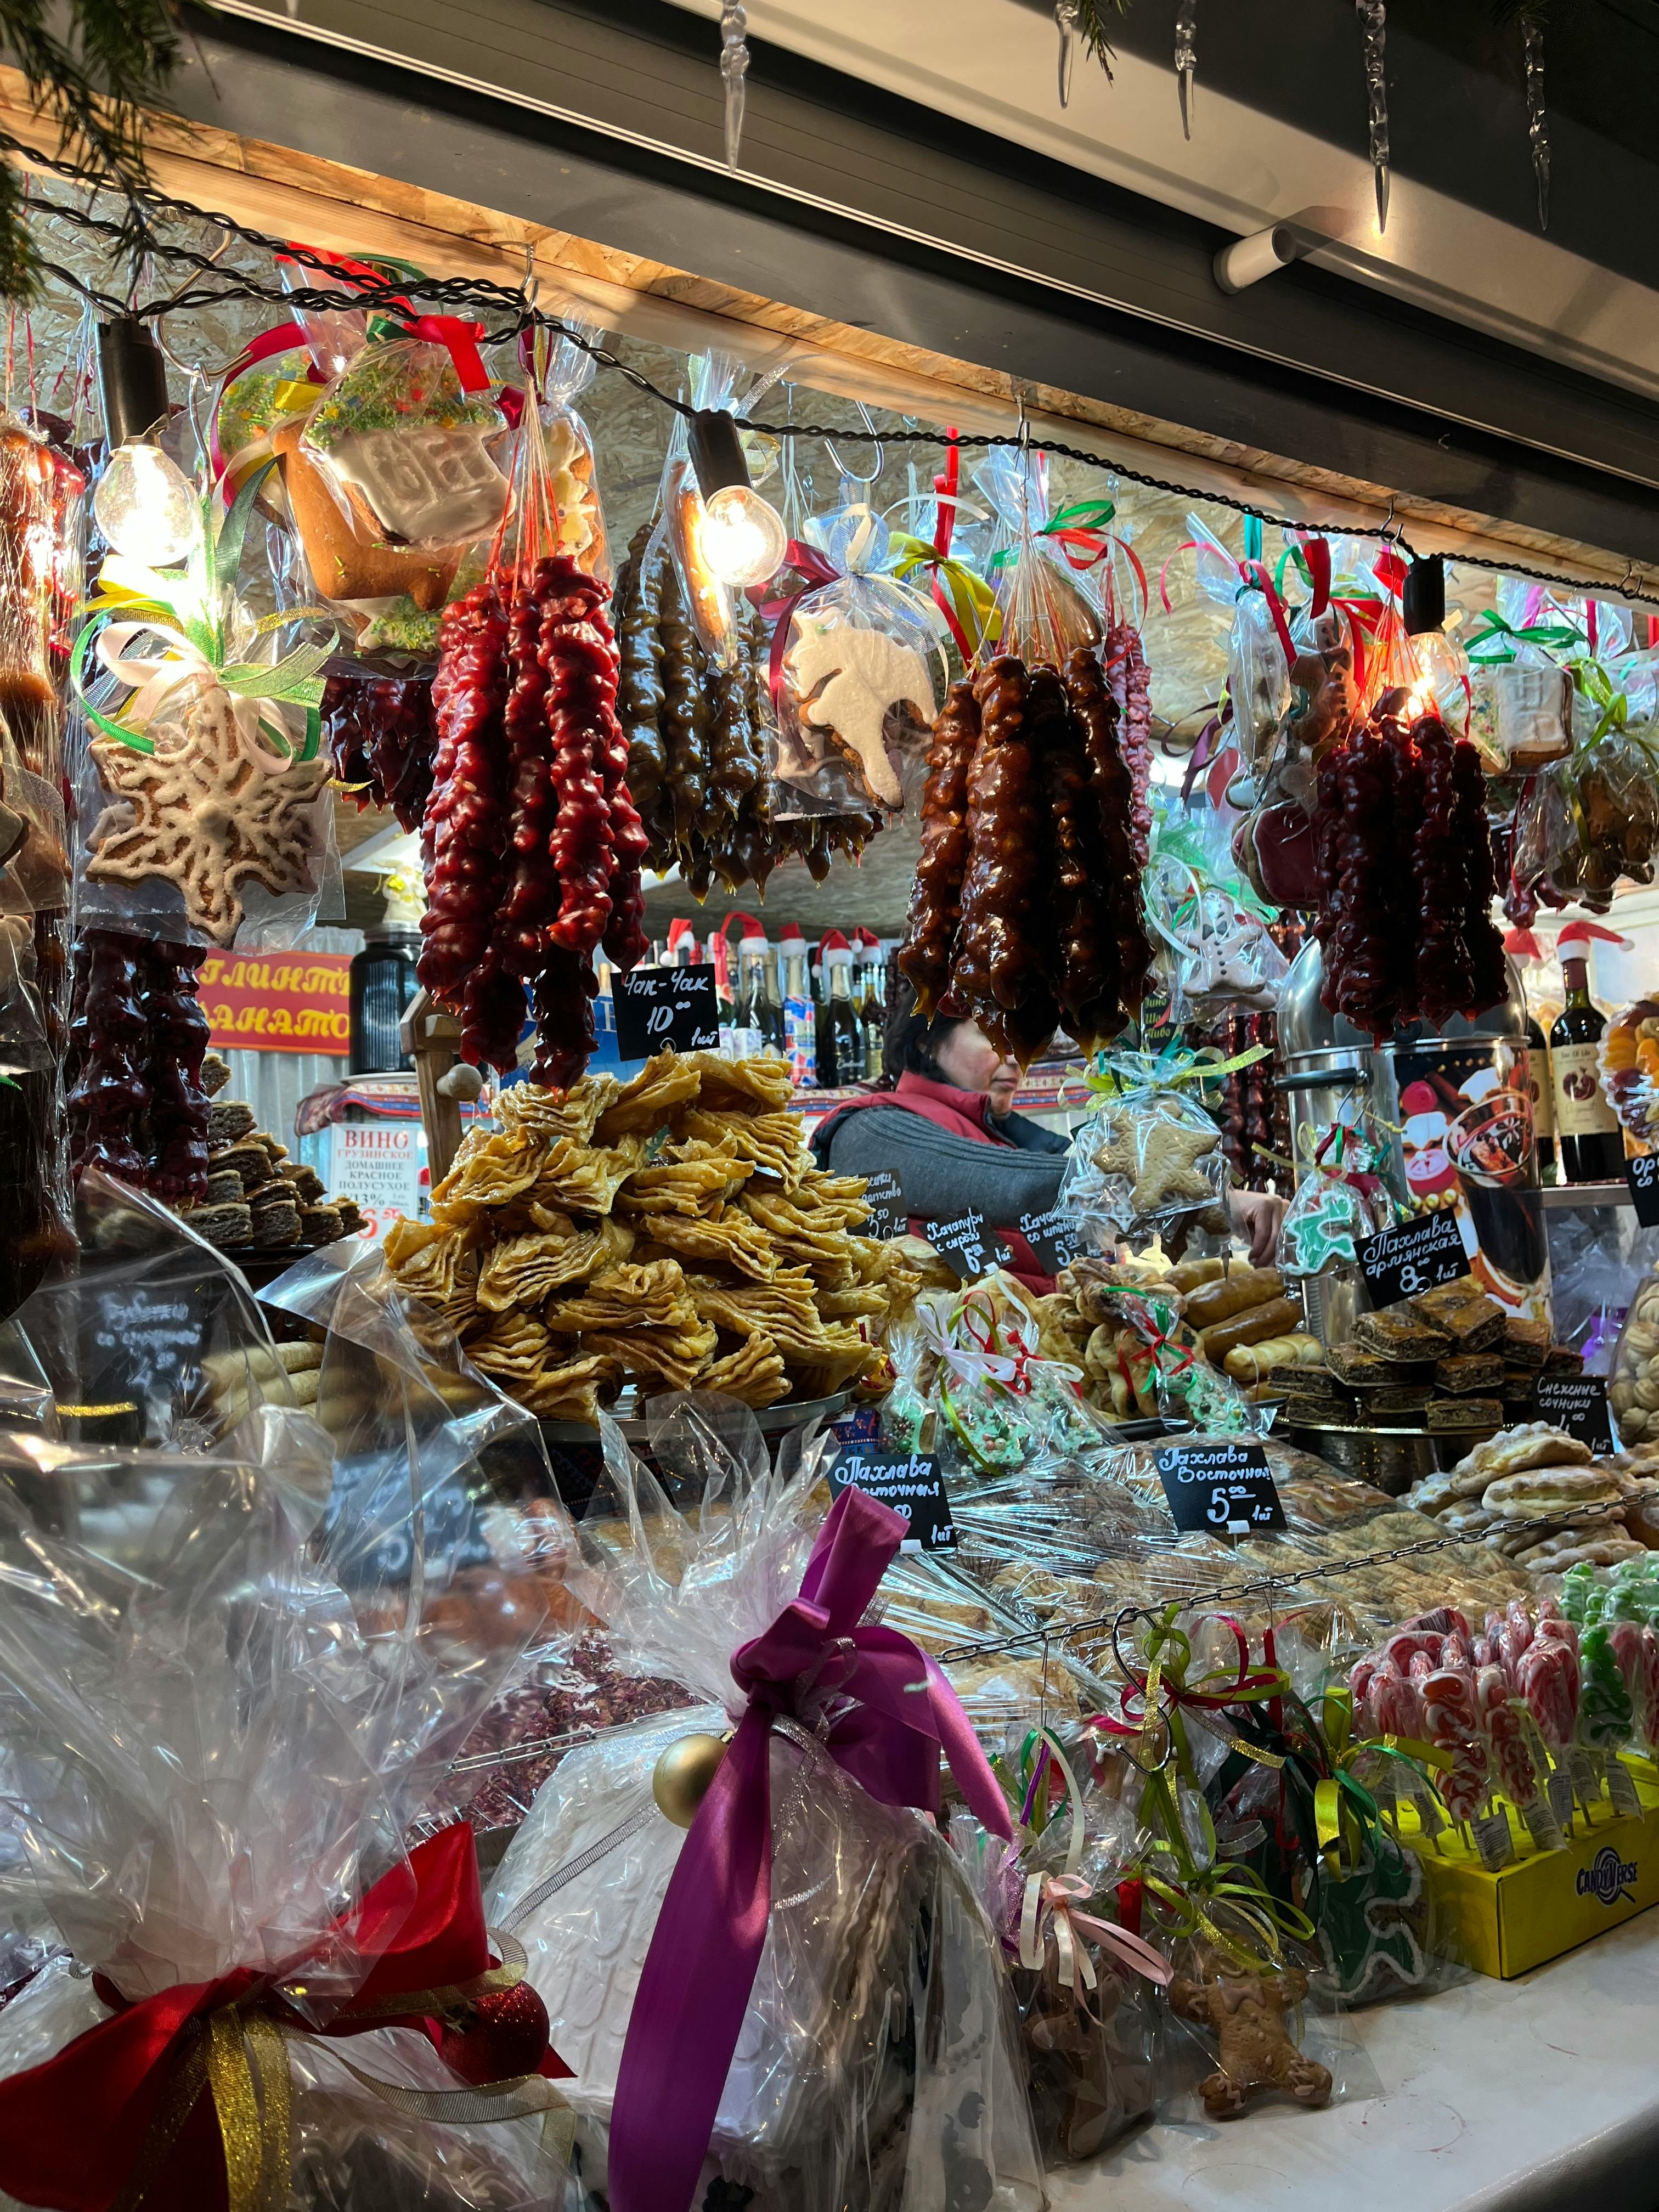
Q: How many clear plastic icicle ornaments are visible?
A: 5